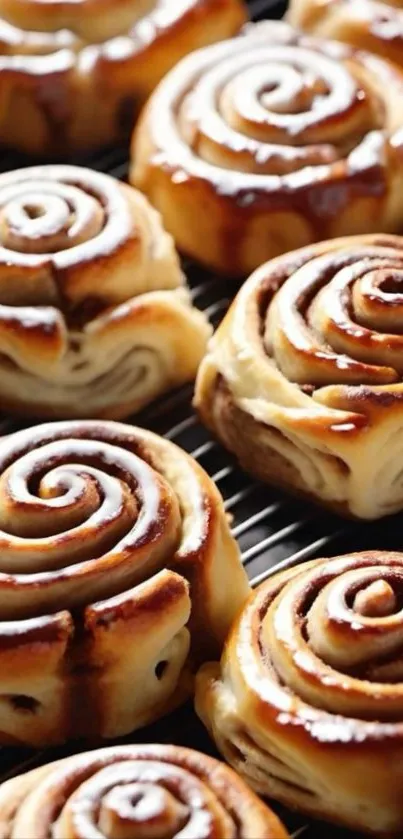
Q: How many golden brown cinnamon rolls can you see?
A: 8